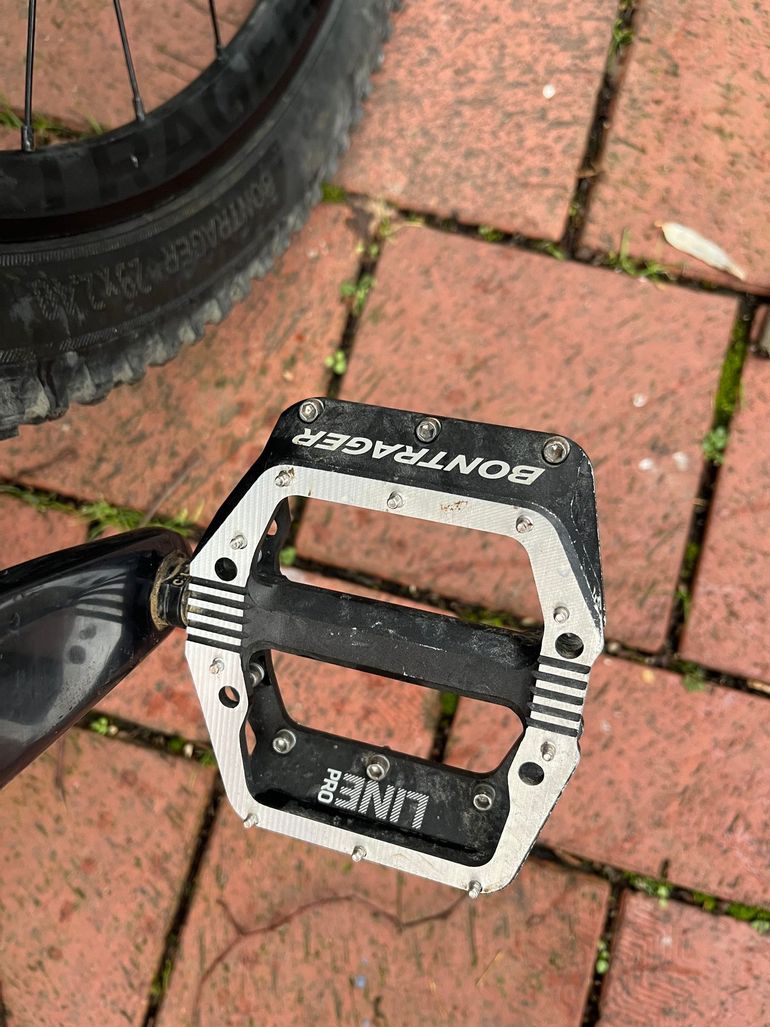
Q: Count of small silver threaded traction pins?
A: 10